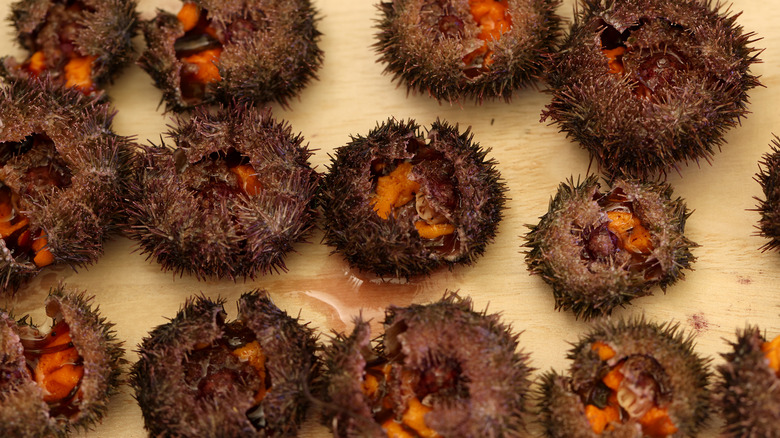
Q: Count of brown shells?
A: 14